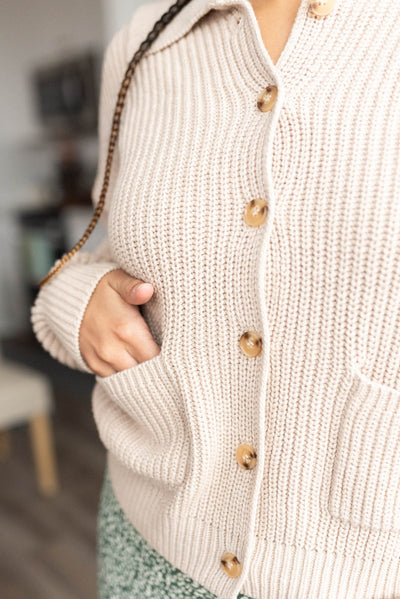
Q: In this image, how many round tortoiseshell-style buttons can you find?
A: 6